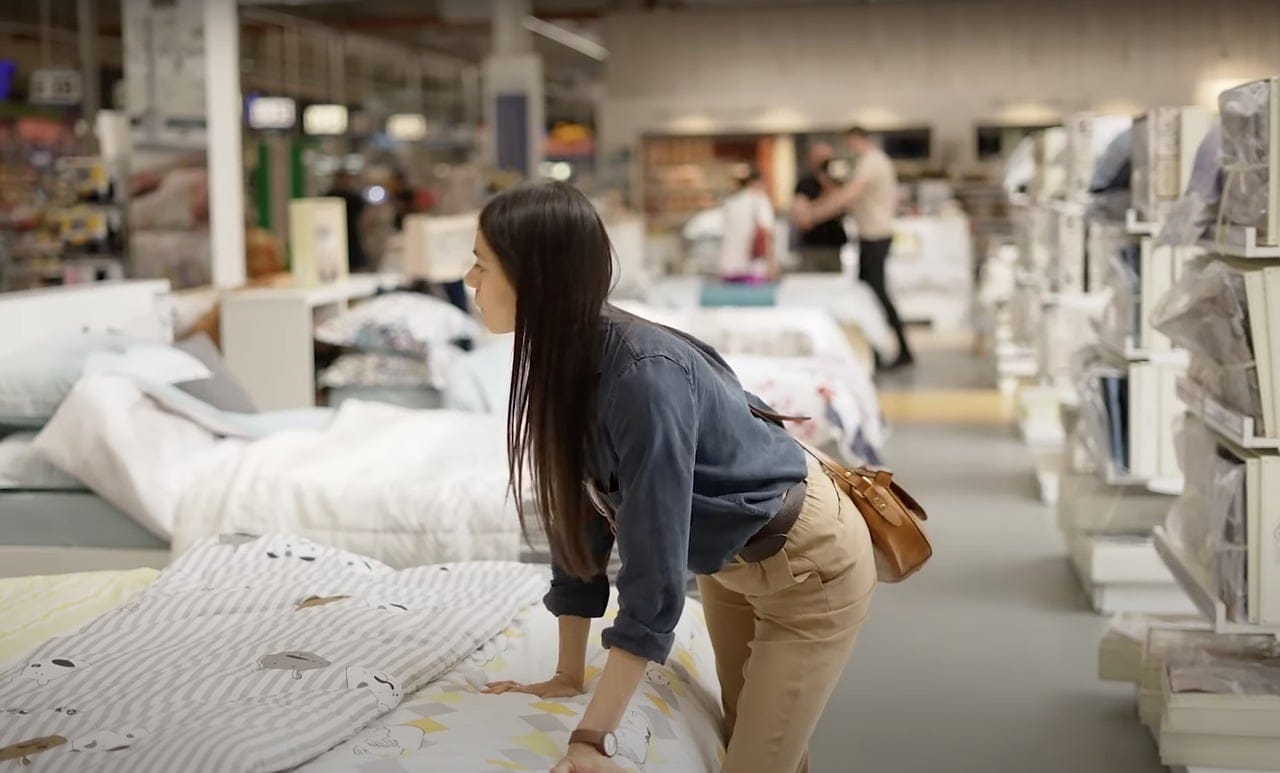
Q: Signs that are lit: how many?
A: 3